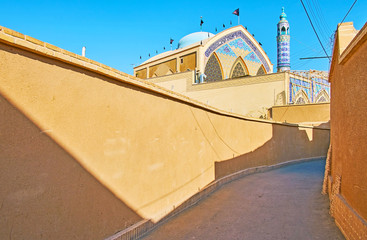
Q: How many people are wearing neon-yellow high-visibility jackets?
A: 0